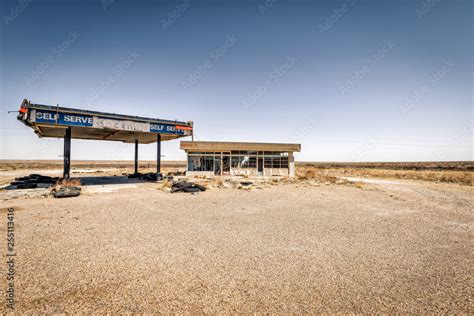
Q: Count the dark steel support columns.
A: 3